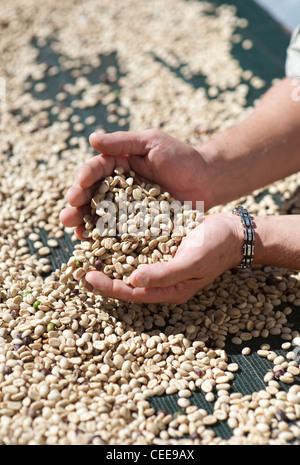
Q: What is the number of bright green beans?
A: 4